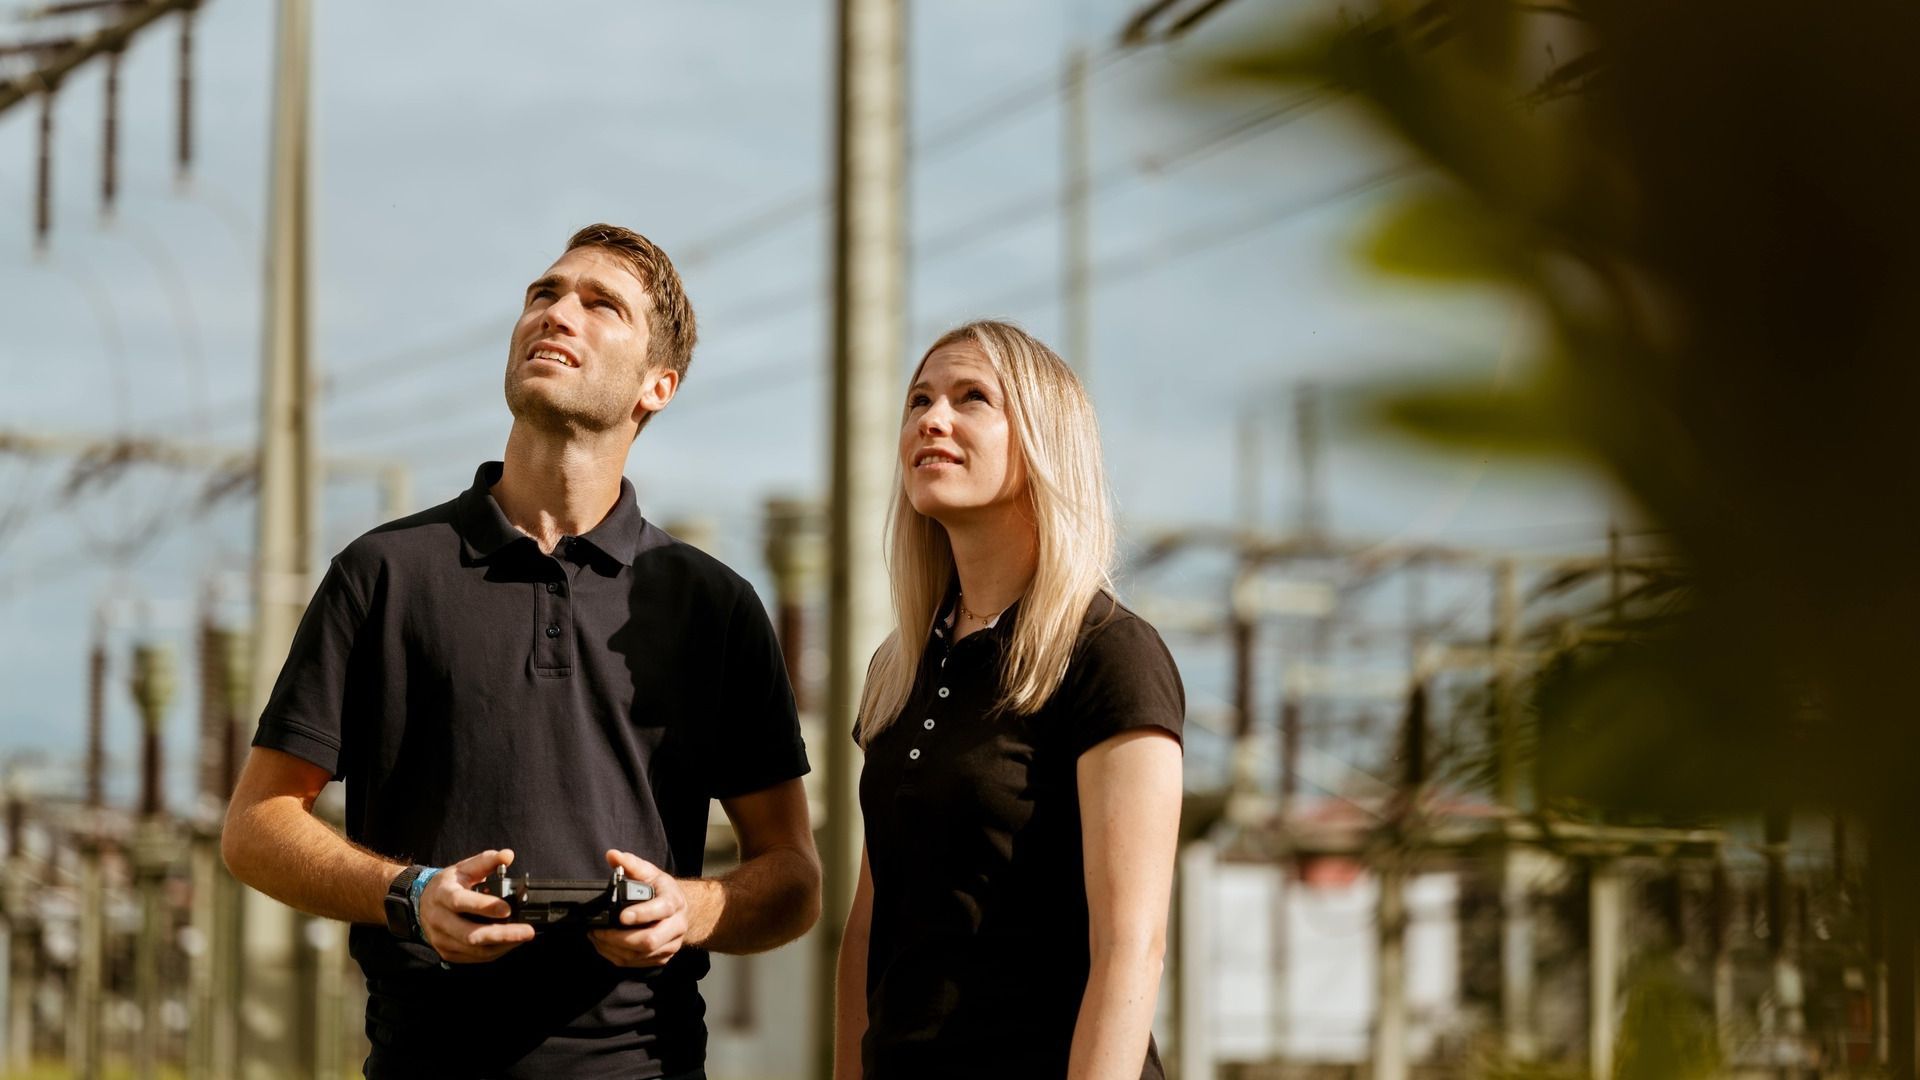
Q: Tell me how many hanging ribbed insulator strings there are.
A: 3